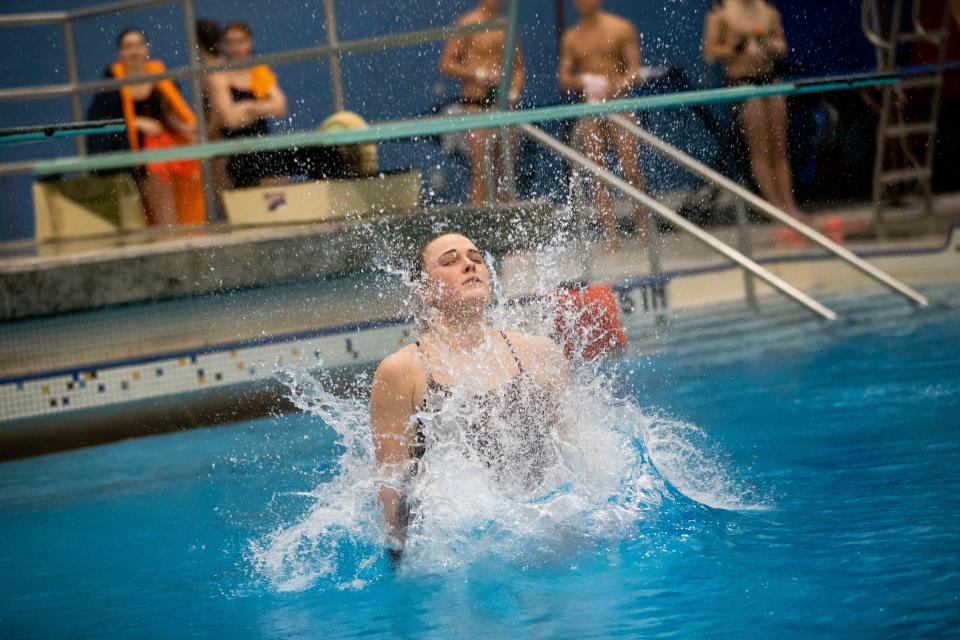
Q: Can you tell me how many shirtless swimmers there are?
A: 3